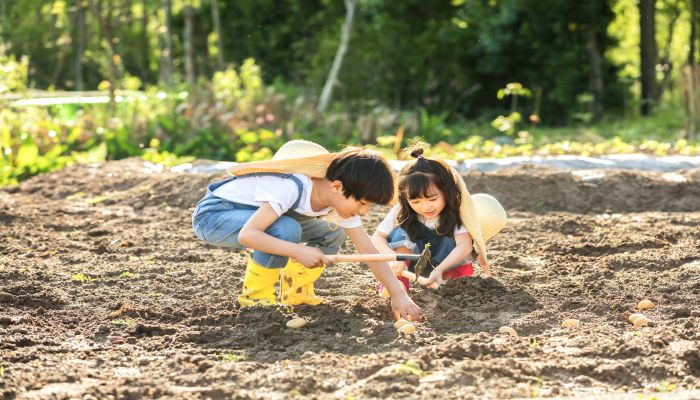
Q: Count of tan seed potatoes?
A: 8